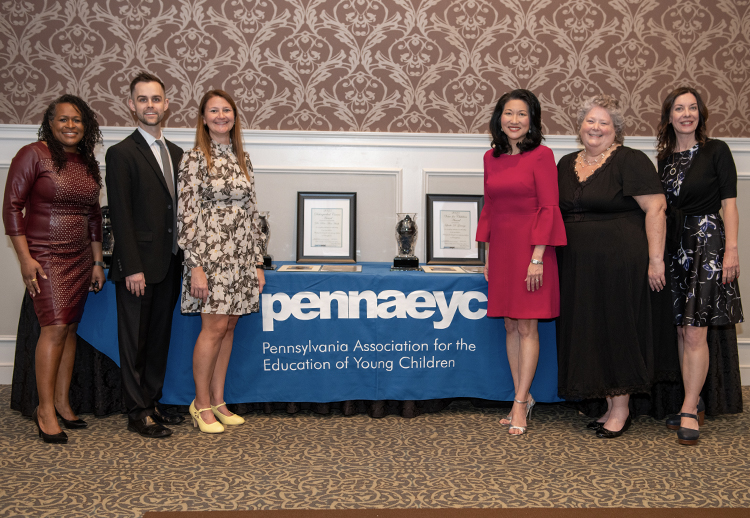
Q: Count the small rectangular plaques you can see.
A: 4